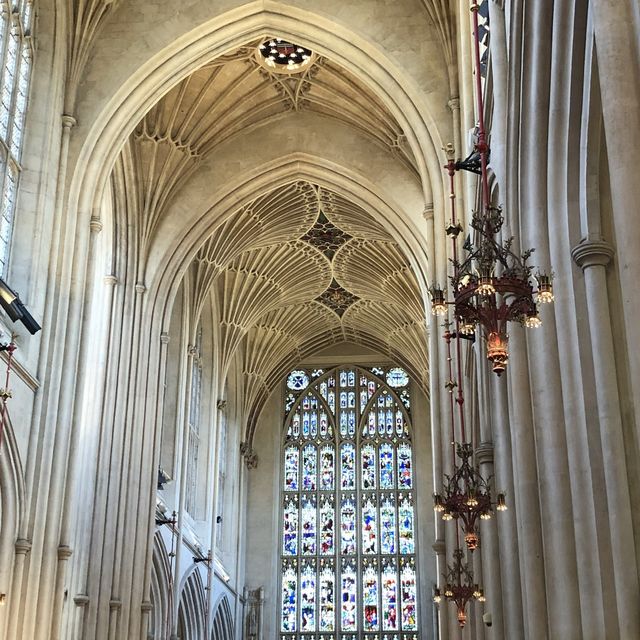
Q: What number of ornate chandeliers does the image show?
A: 3